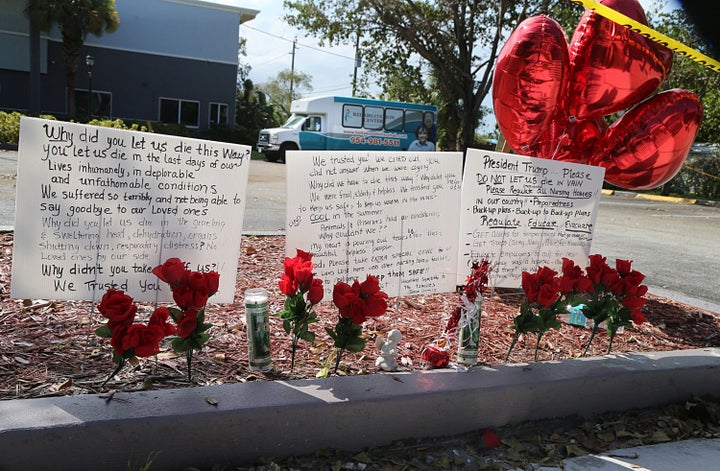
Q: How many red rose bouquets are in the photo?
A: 8